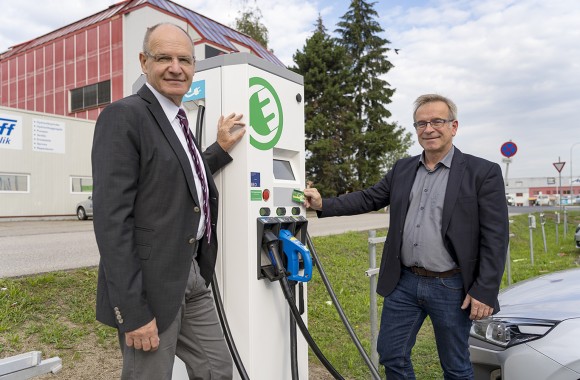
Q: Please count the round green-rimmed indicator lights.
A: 3